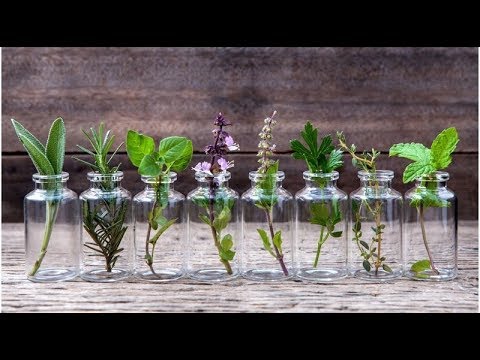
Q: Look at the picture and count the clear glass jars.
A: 8